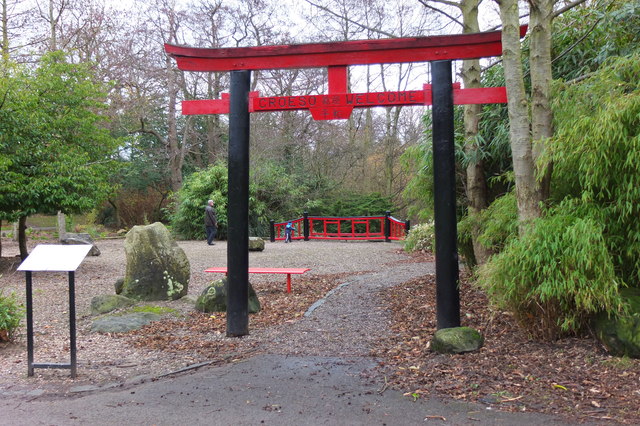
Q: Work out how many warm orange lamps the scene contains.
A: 0